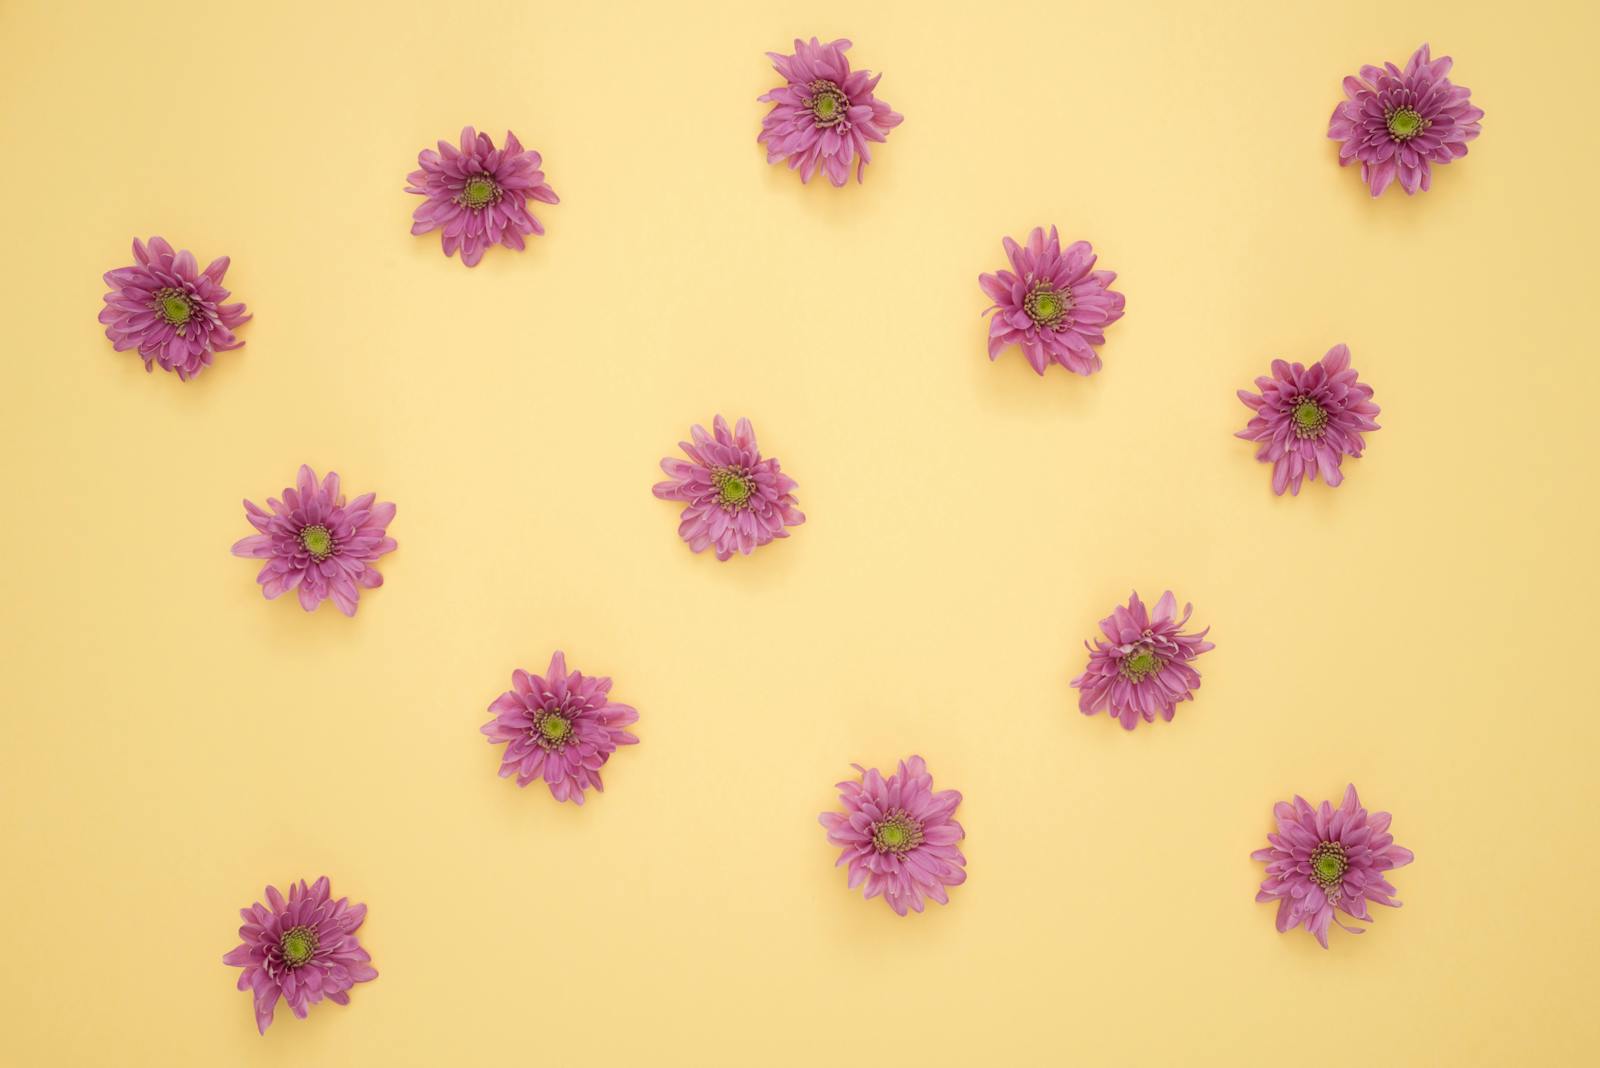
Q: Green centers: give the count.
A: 13